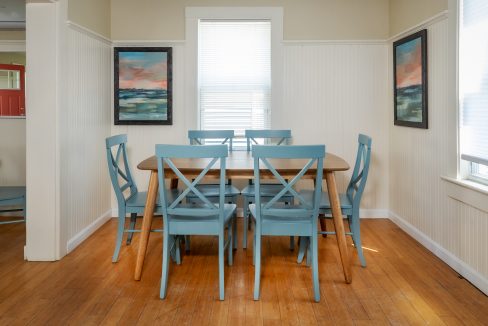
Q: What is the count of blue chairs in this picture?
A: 6